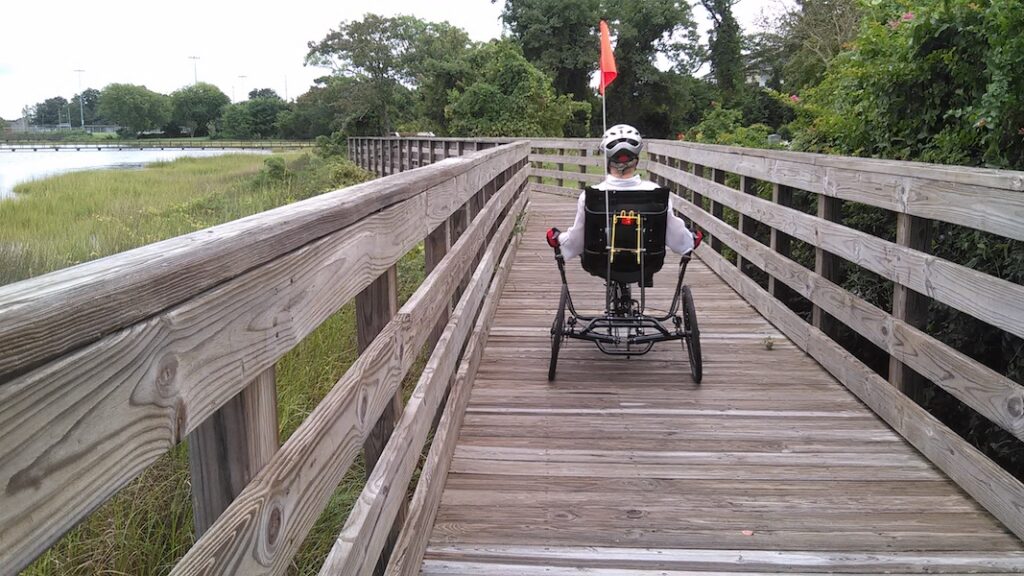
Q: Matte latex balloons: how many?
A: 0